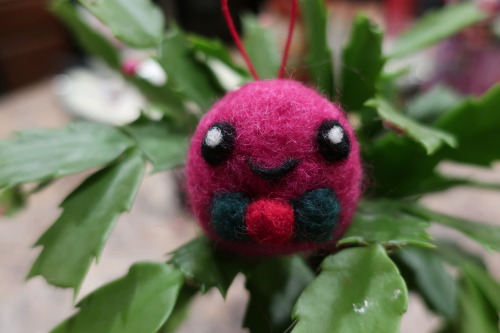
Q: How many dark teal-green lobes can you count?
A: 2